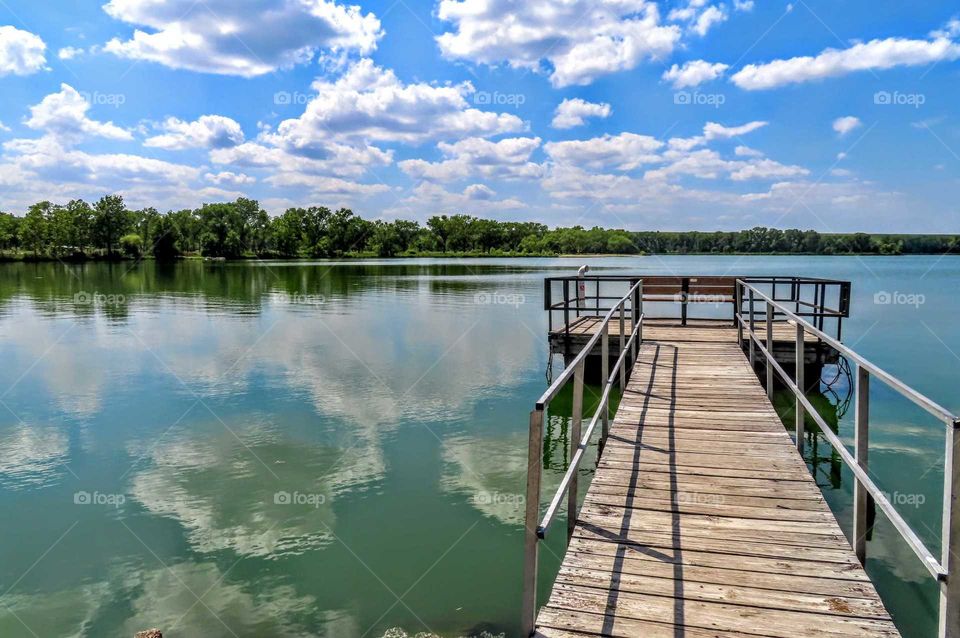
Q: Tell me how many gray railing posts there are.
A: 12